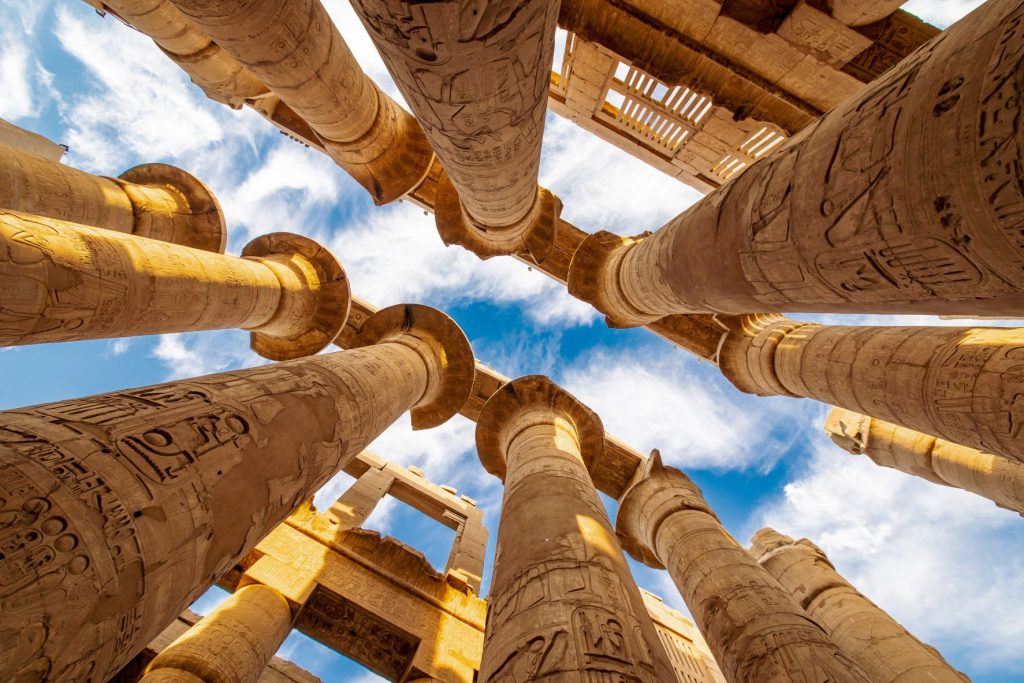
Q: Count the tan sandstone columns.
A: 13